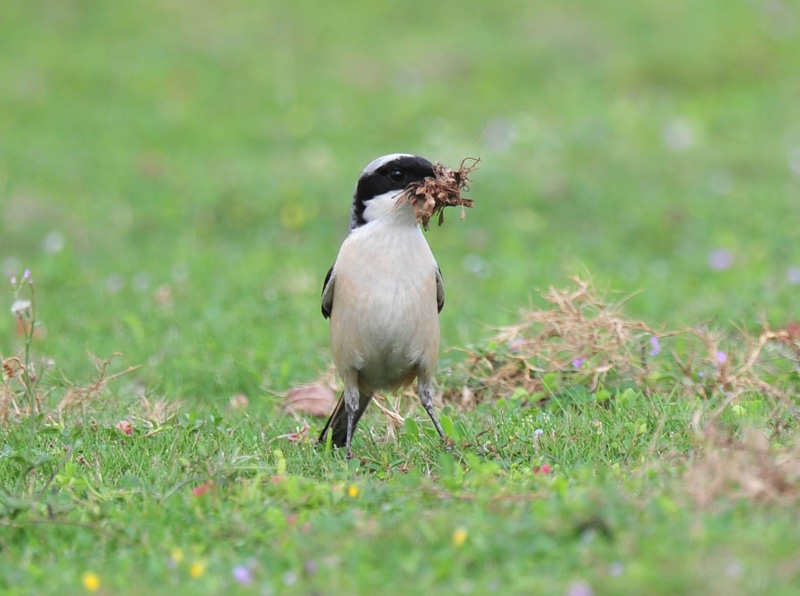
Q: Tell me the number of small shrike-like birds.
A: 1